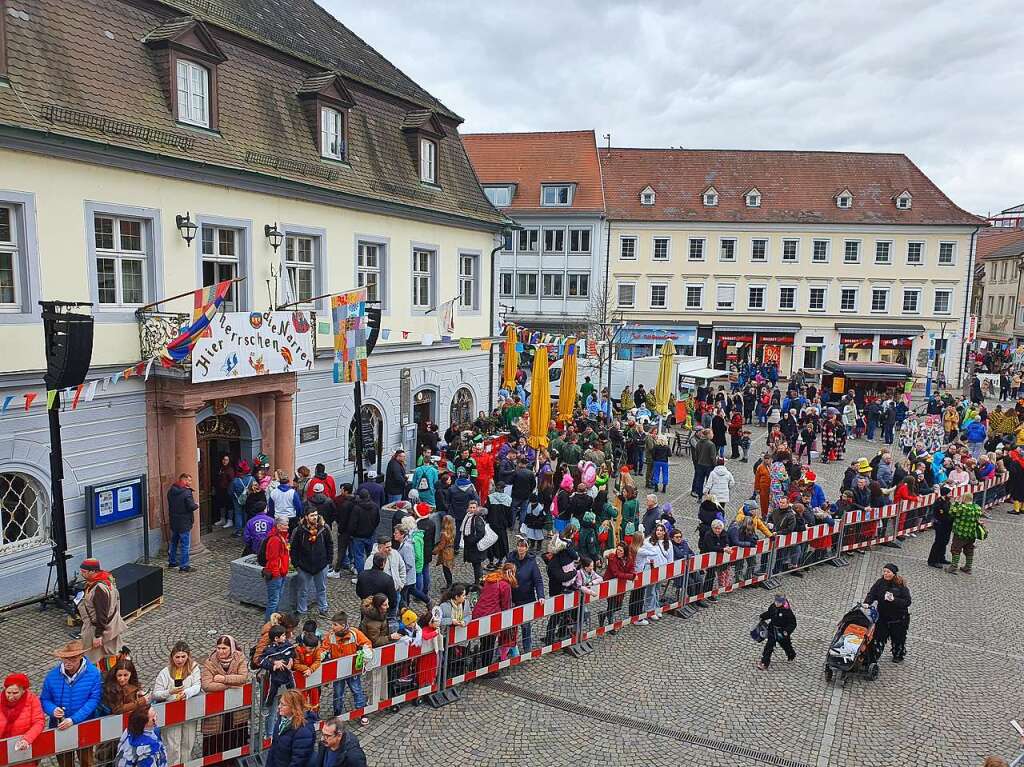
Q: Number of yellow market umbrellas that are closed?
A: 4